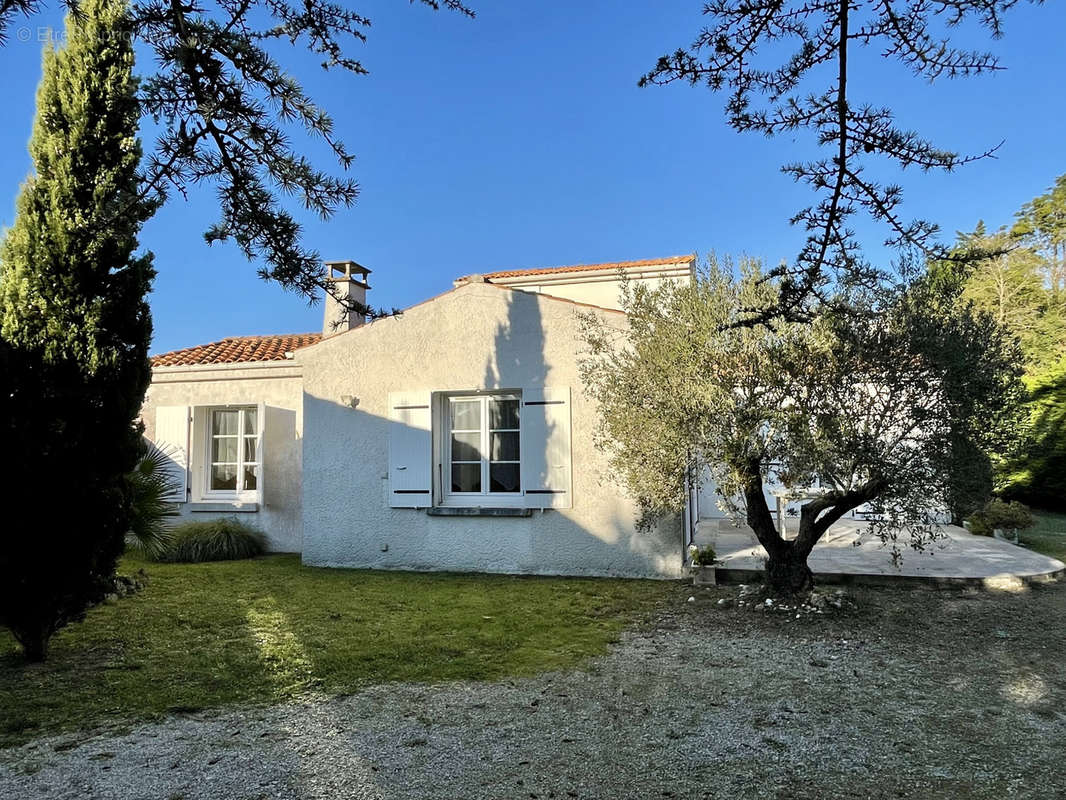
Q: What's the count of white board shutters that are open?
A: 4